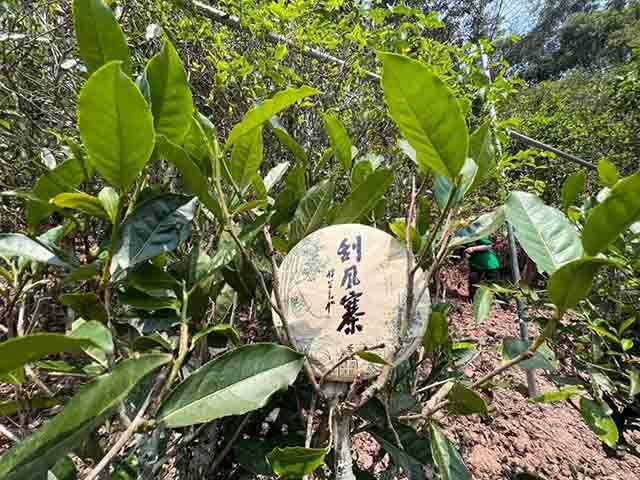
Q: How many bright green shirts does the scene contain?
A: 1